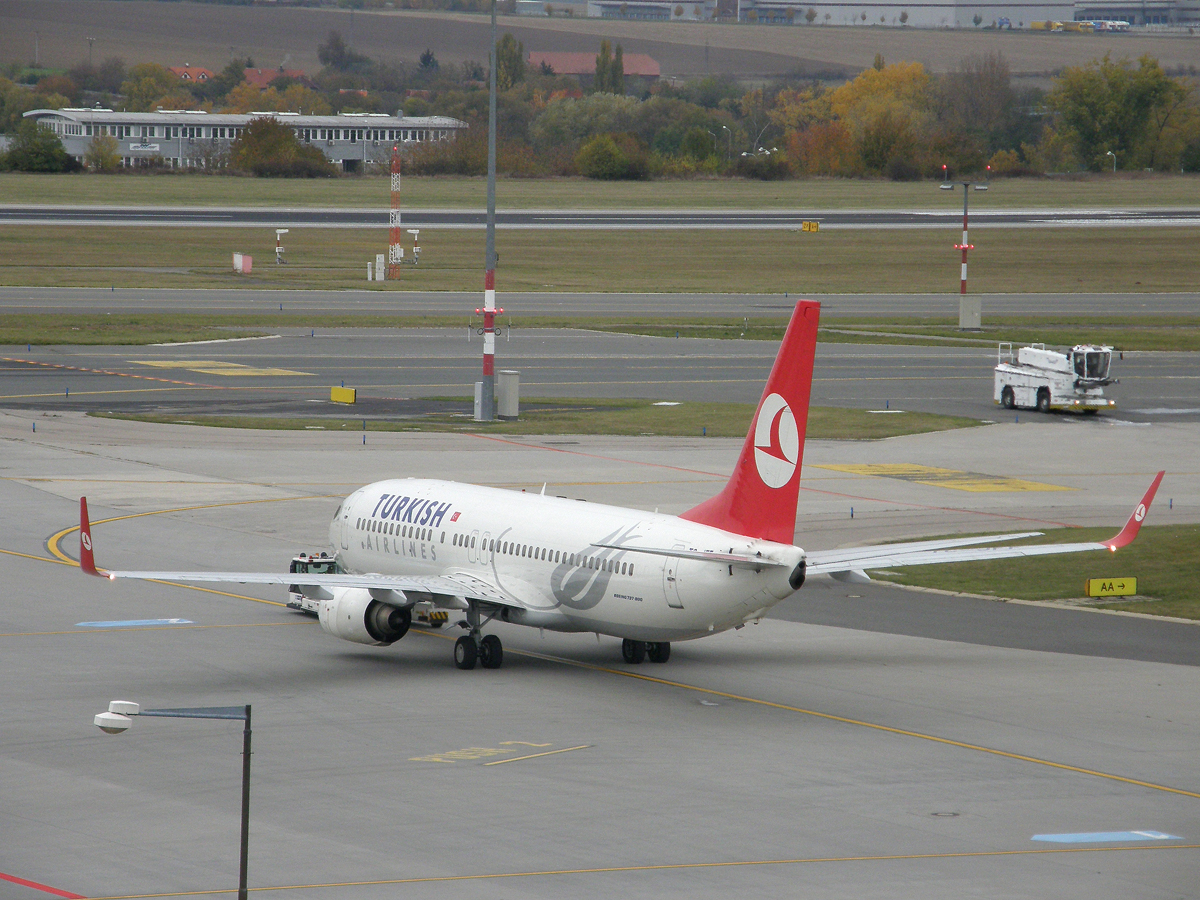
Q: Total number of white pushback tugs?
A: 1